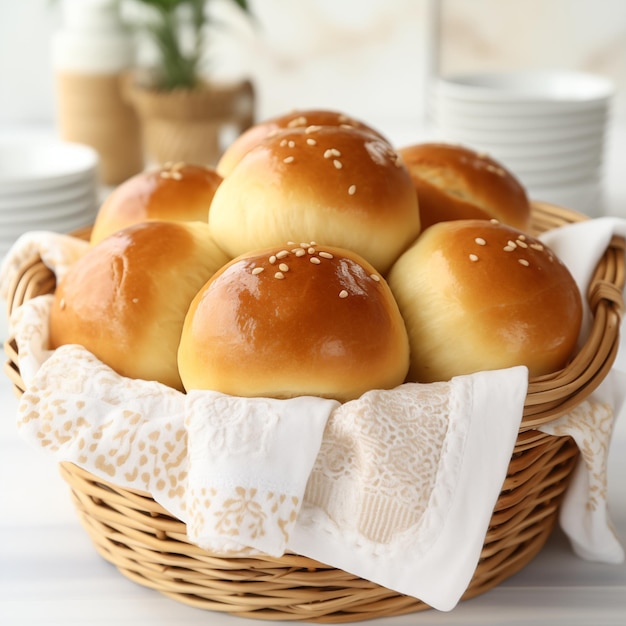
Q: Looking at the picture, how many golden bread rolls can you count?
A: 7